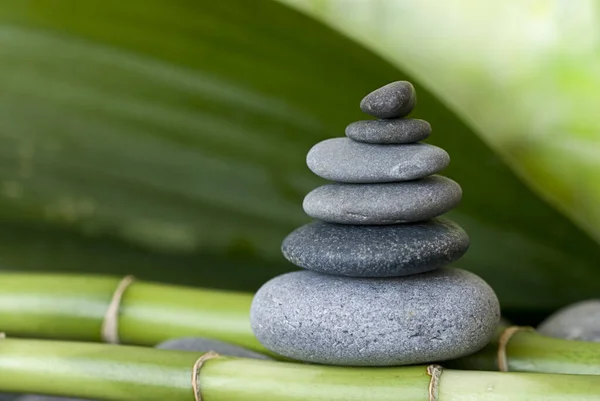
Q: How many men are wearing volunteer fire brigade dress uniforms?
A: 0